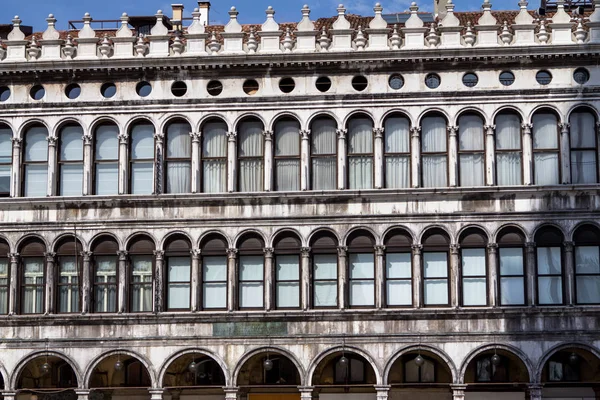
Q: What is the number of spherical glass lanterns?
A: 8